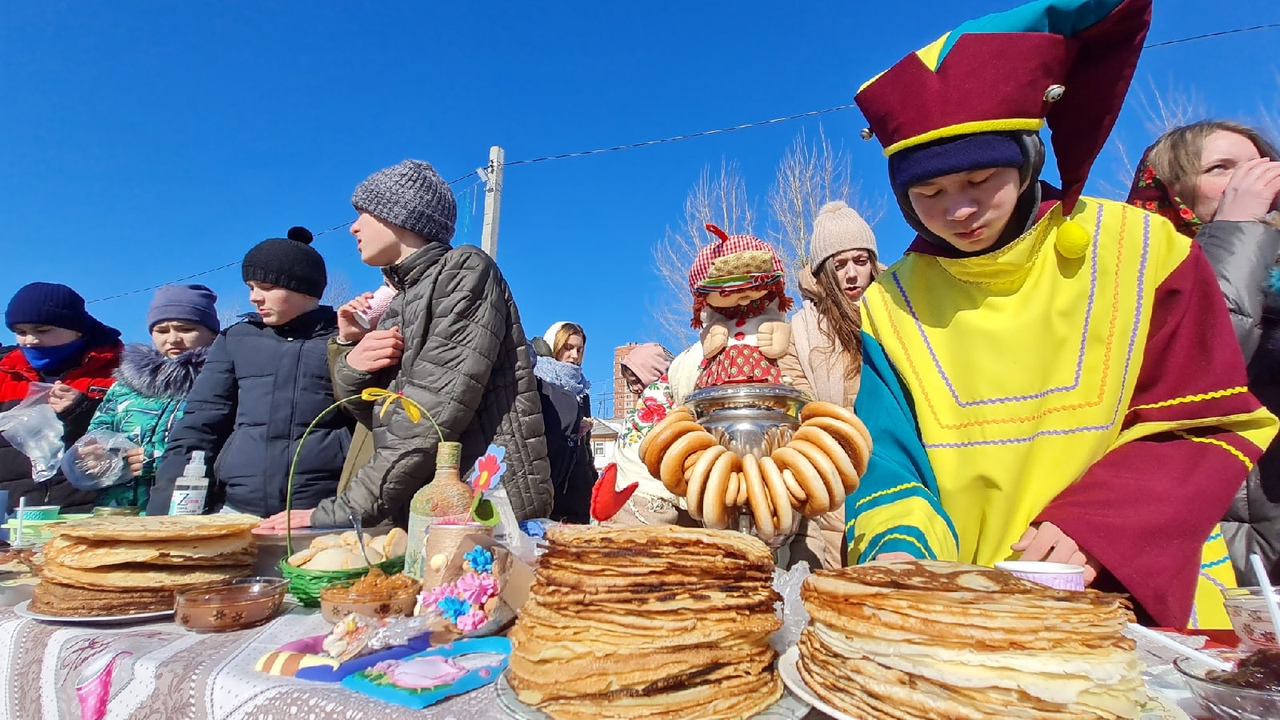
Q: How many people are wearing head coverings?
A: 9